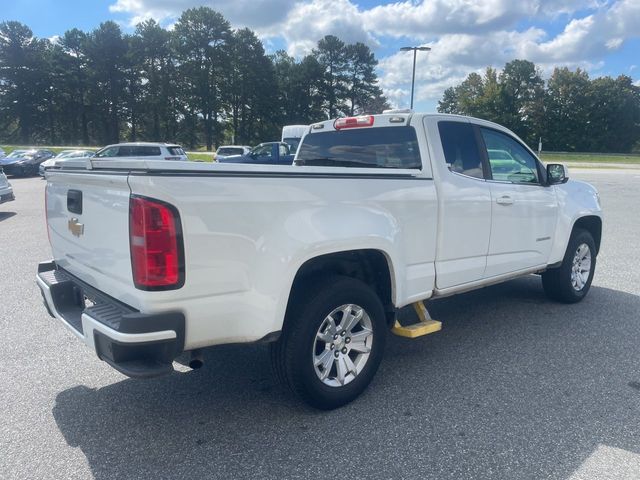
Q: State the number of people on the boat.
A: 0